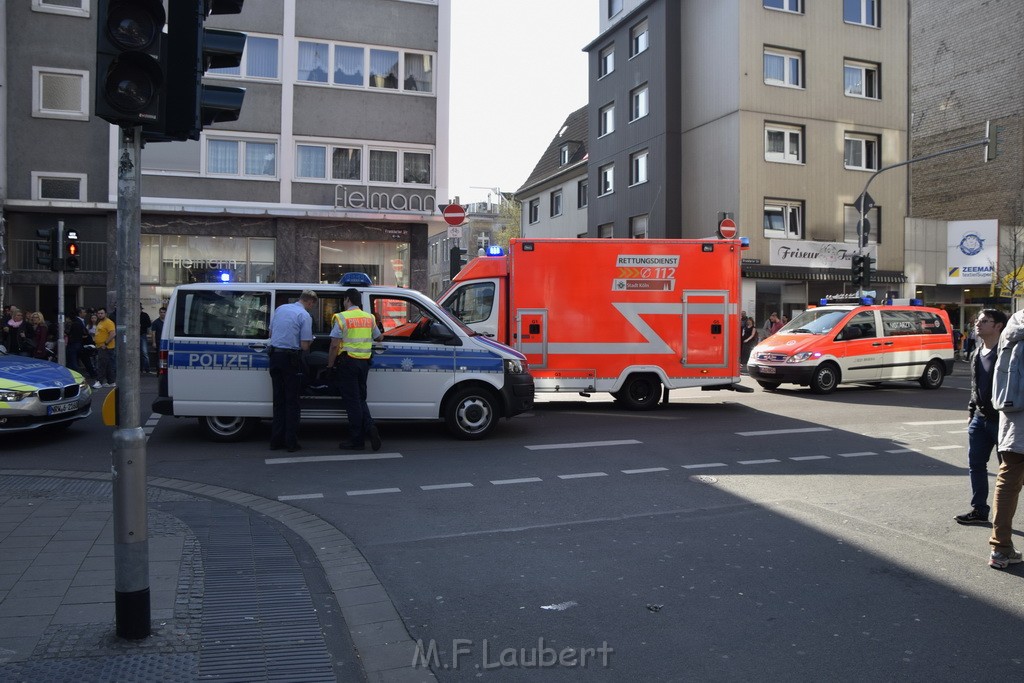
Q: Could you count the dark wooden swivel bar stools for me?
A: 0